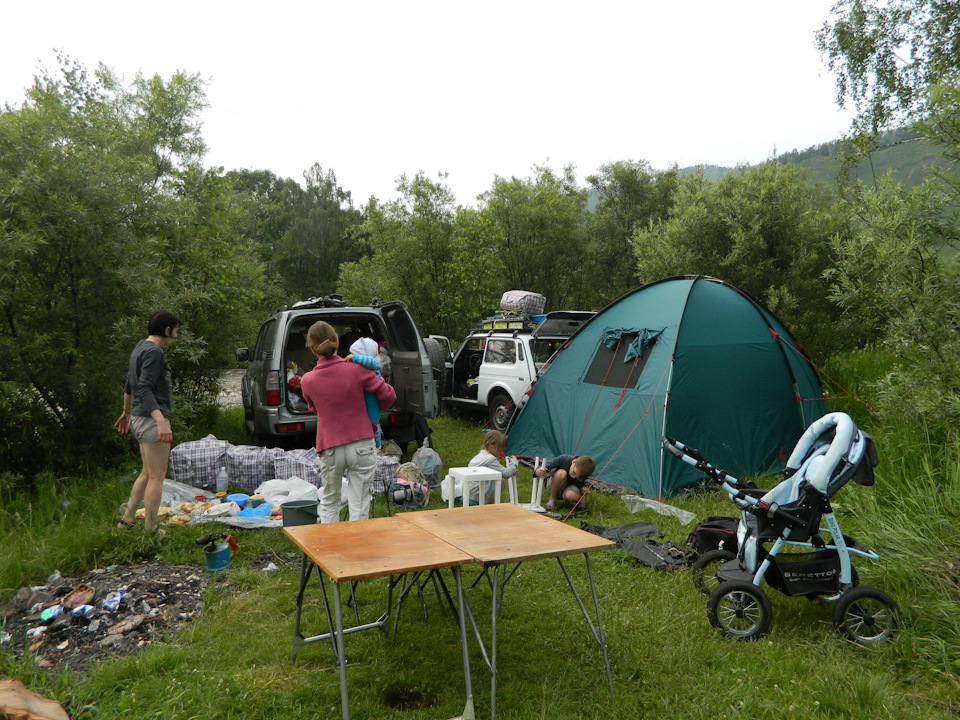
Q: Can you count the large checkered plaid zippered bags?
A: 5